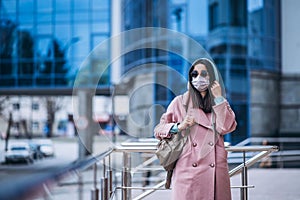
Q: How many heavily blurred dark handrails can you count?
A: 1